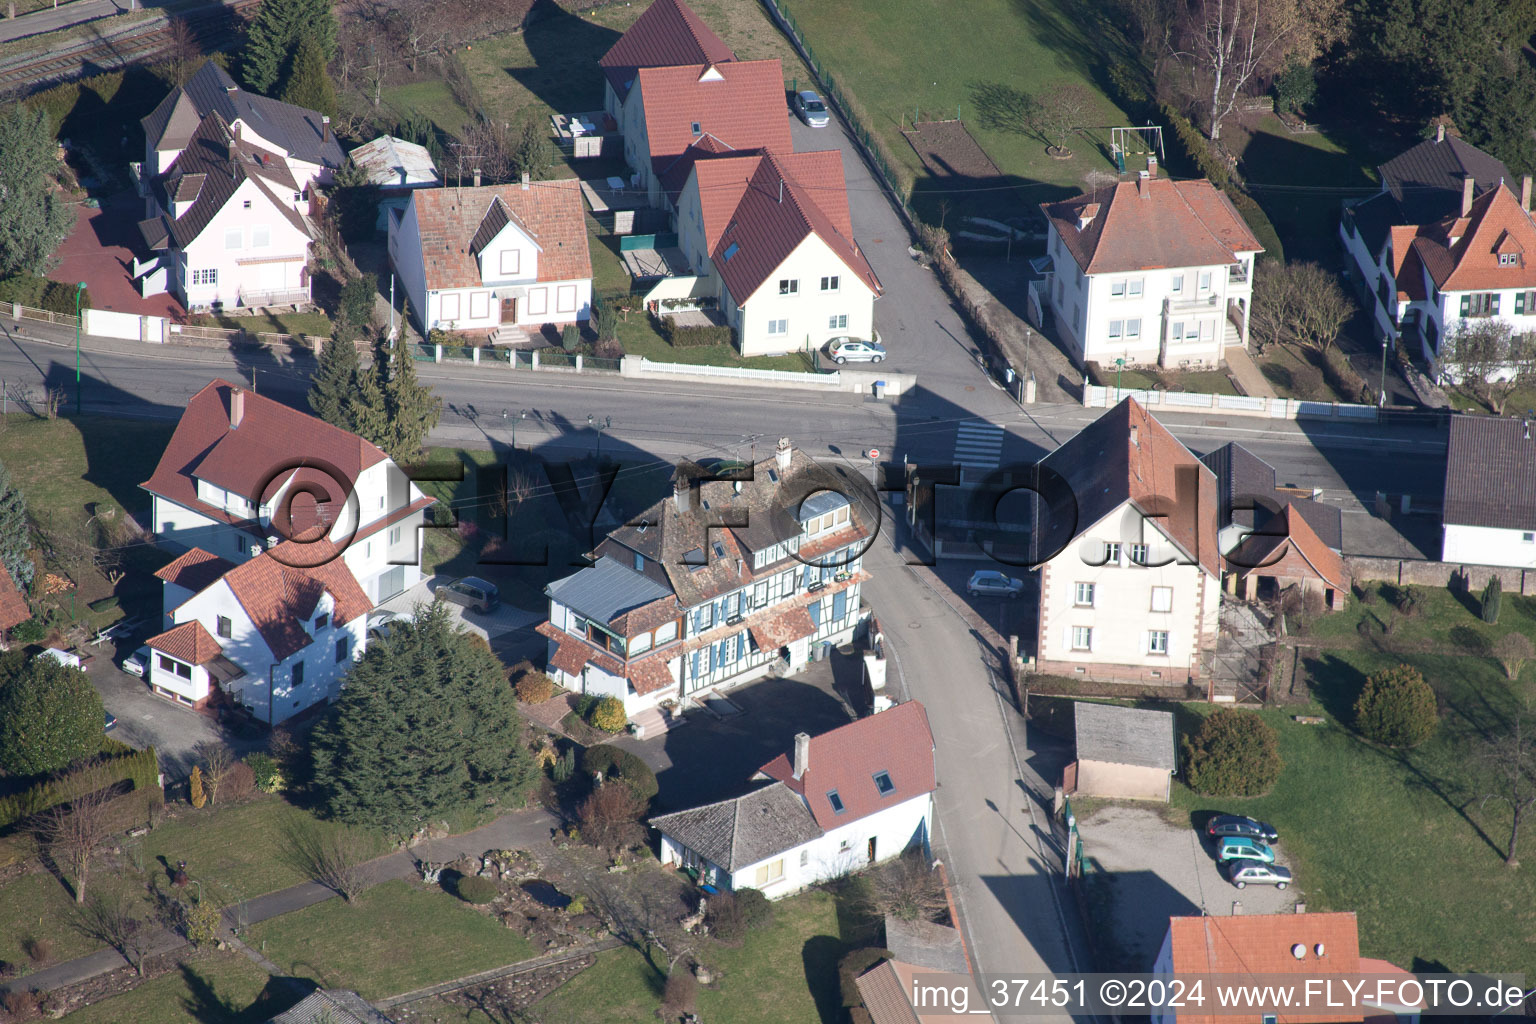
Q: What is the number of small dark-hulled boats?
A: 0